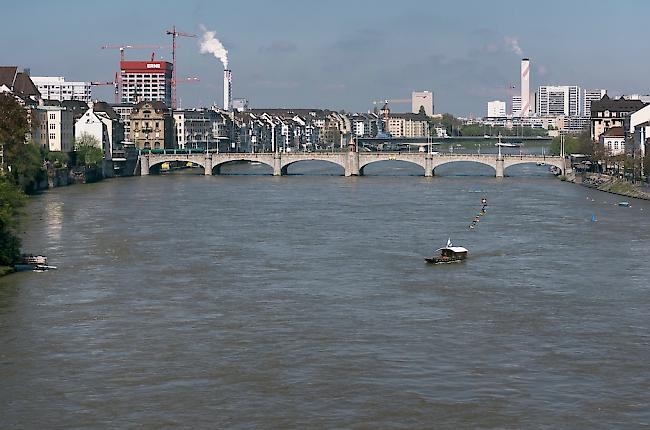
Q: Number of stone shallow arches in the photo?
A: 6